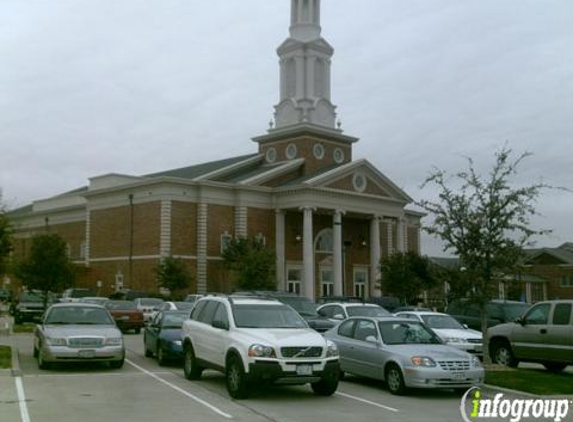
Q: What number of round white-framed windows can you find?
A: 5